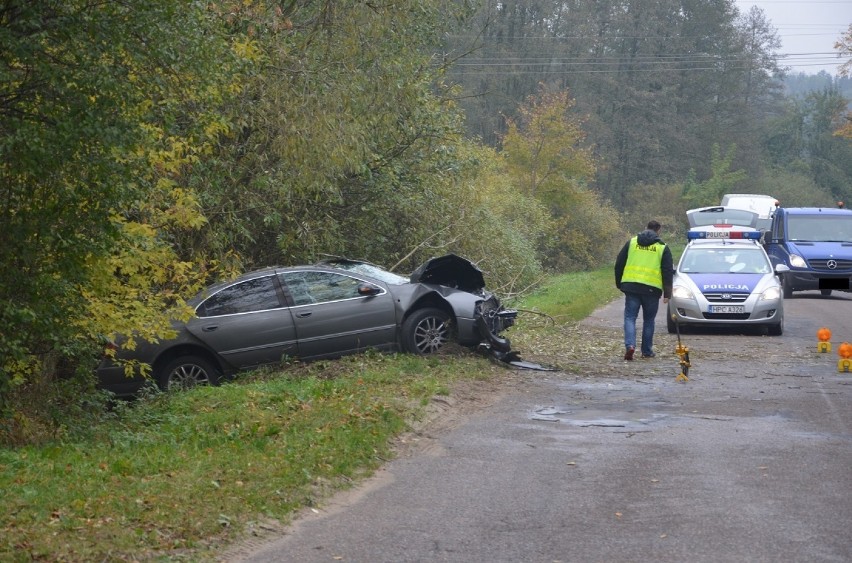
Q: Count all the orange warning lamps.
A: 2